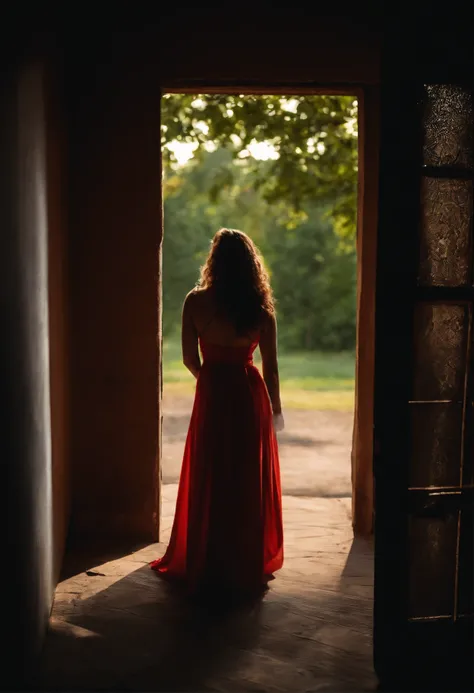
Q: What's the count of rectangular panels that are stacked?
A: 5